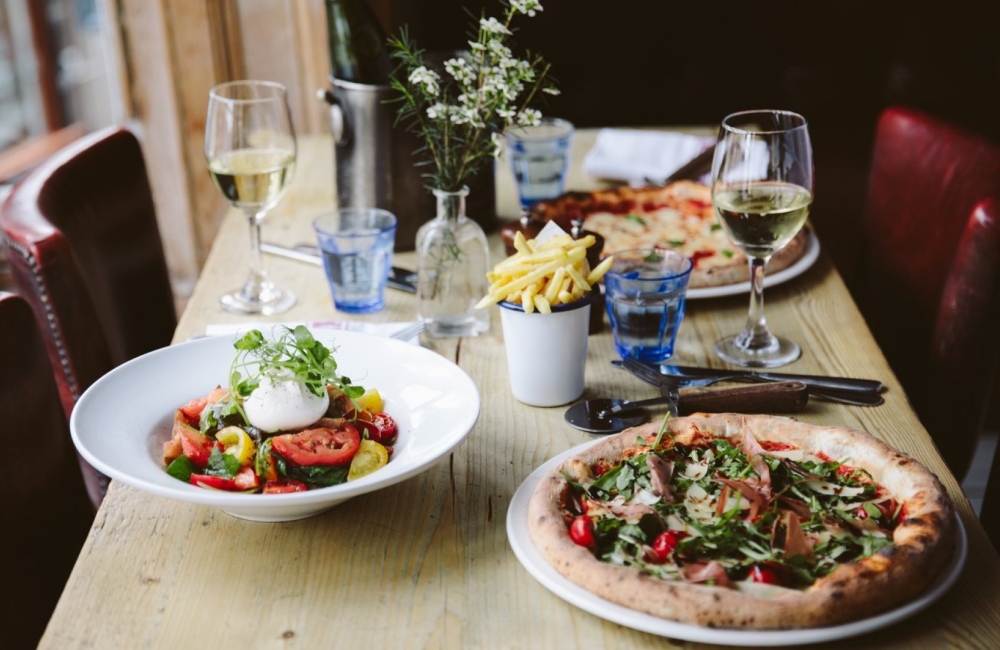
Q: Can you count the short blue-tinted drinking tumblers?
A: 3